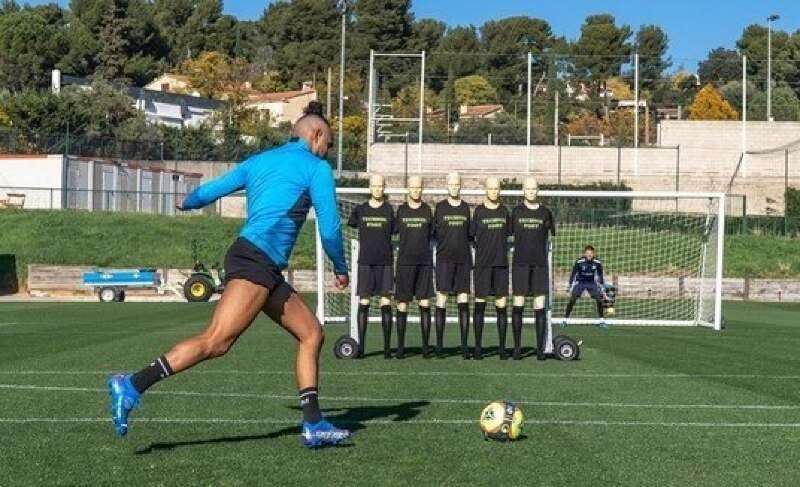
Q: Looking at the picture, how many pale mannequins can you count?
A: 5